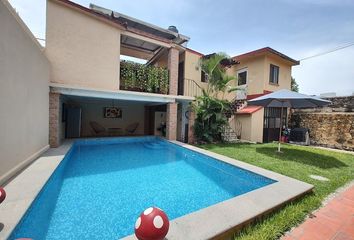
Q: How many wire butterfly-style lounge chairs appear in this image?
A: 2